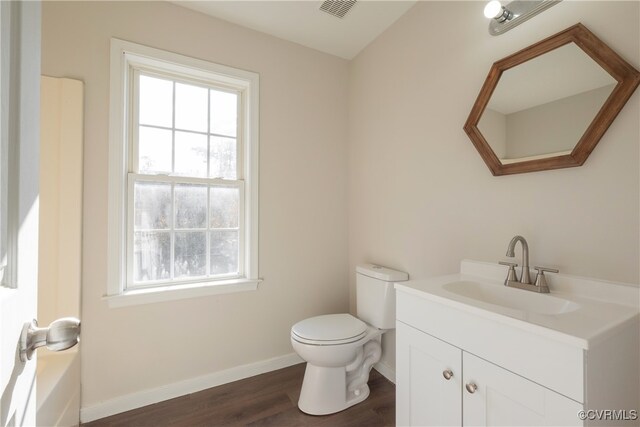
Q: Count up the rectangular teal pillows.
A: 0